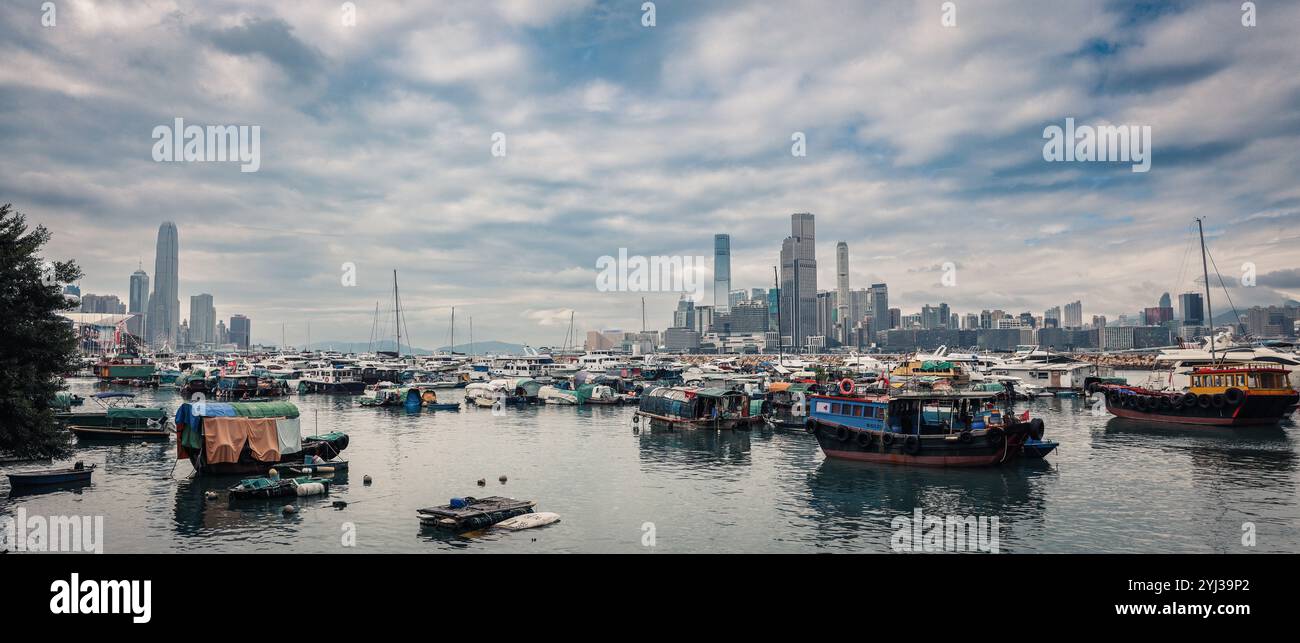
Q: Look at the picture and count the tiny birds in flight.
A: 0